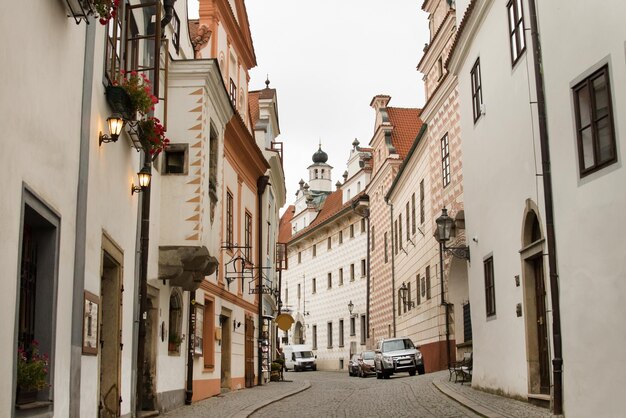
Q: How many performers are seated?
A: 0